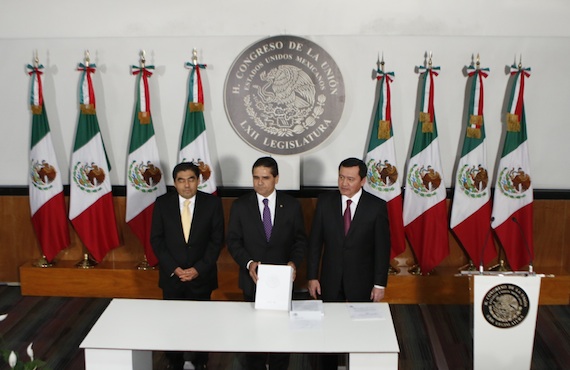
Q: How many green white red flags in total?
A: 8